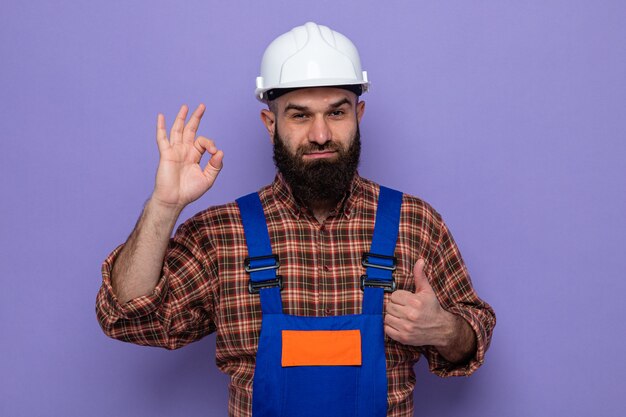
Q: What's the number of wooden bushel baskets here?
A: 0